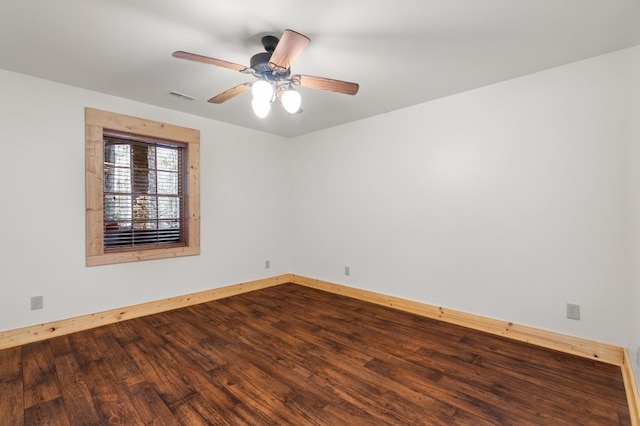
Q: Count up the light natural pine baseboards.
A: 3